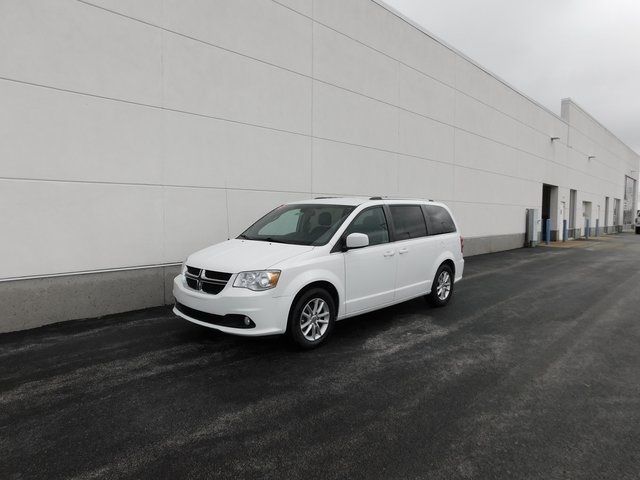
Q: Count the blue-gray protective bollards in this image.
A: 4